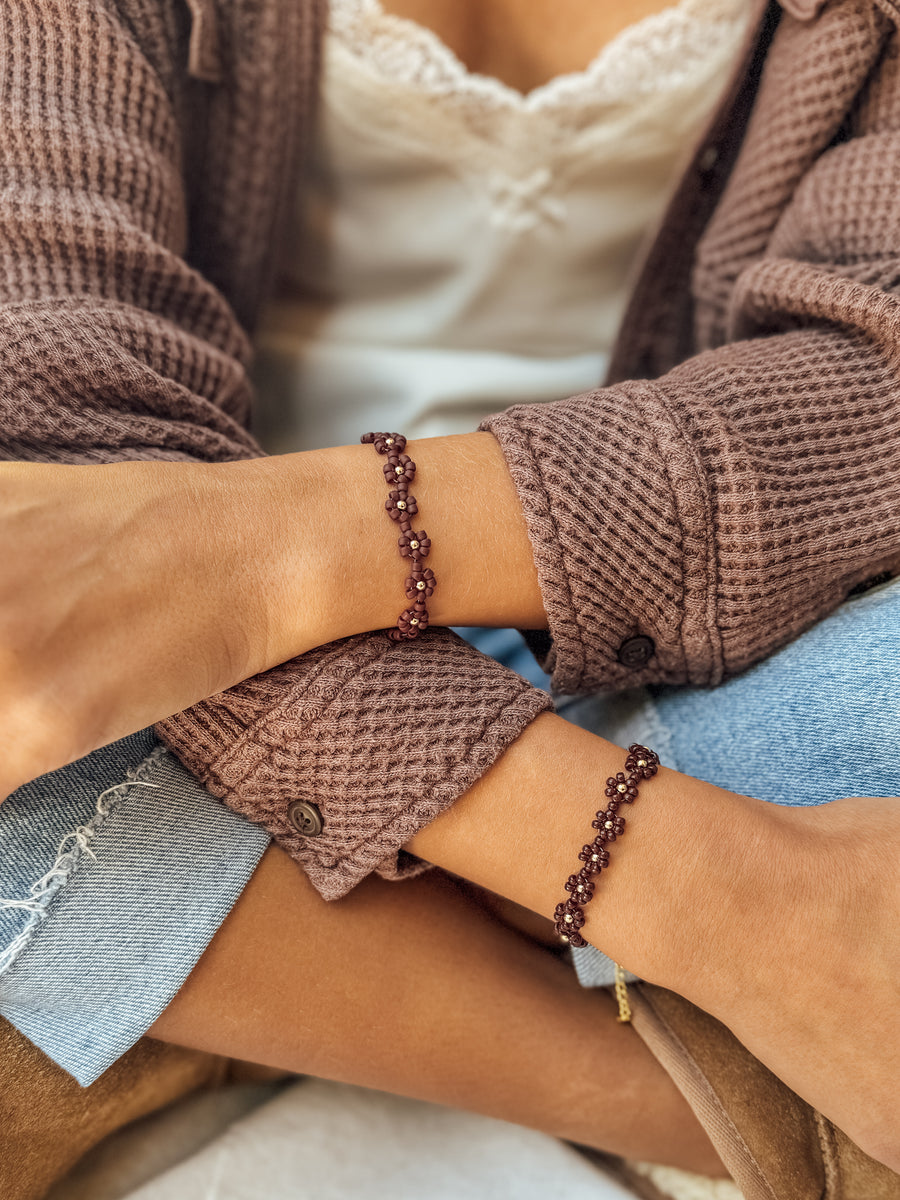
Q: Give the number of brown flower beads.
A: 12